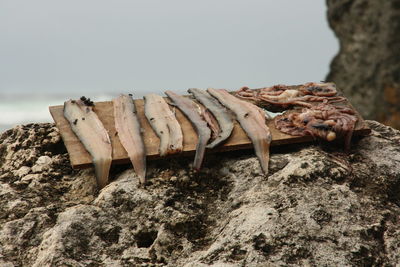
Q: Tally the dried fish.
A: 6